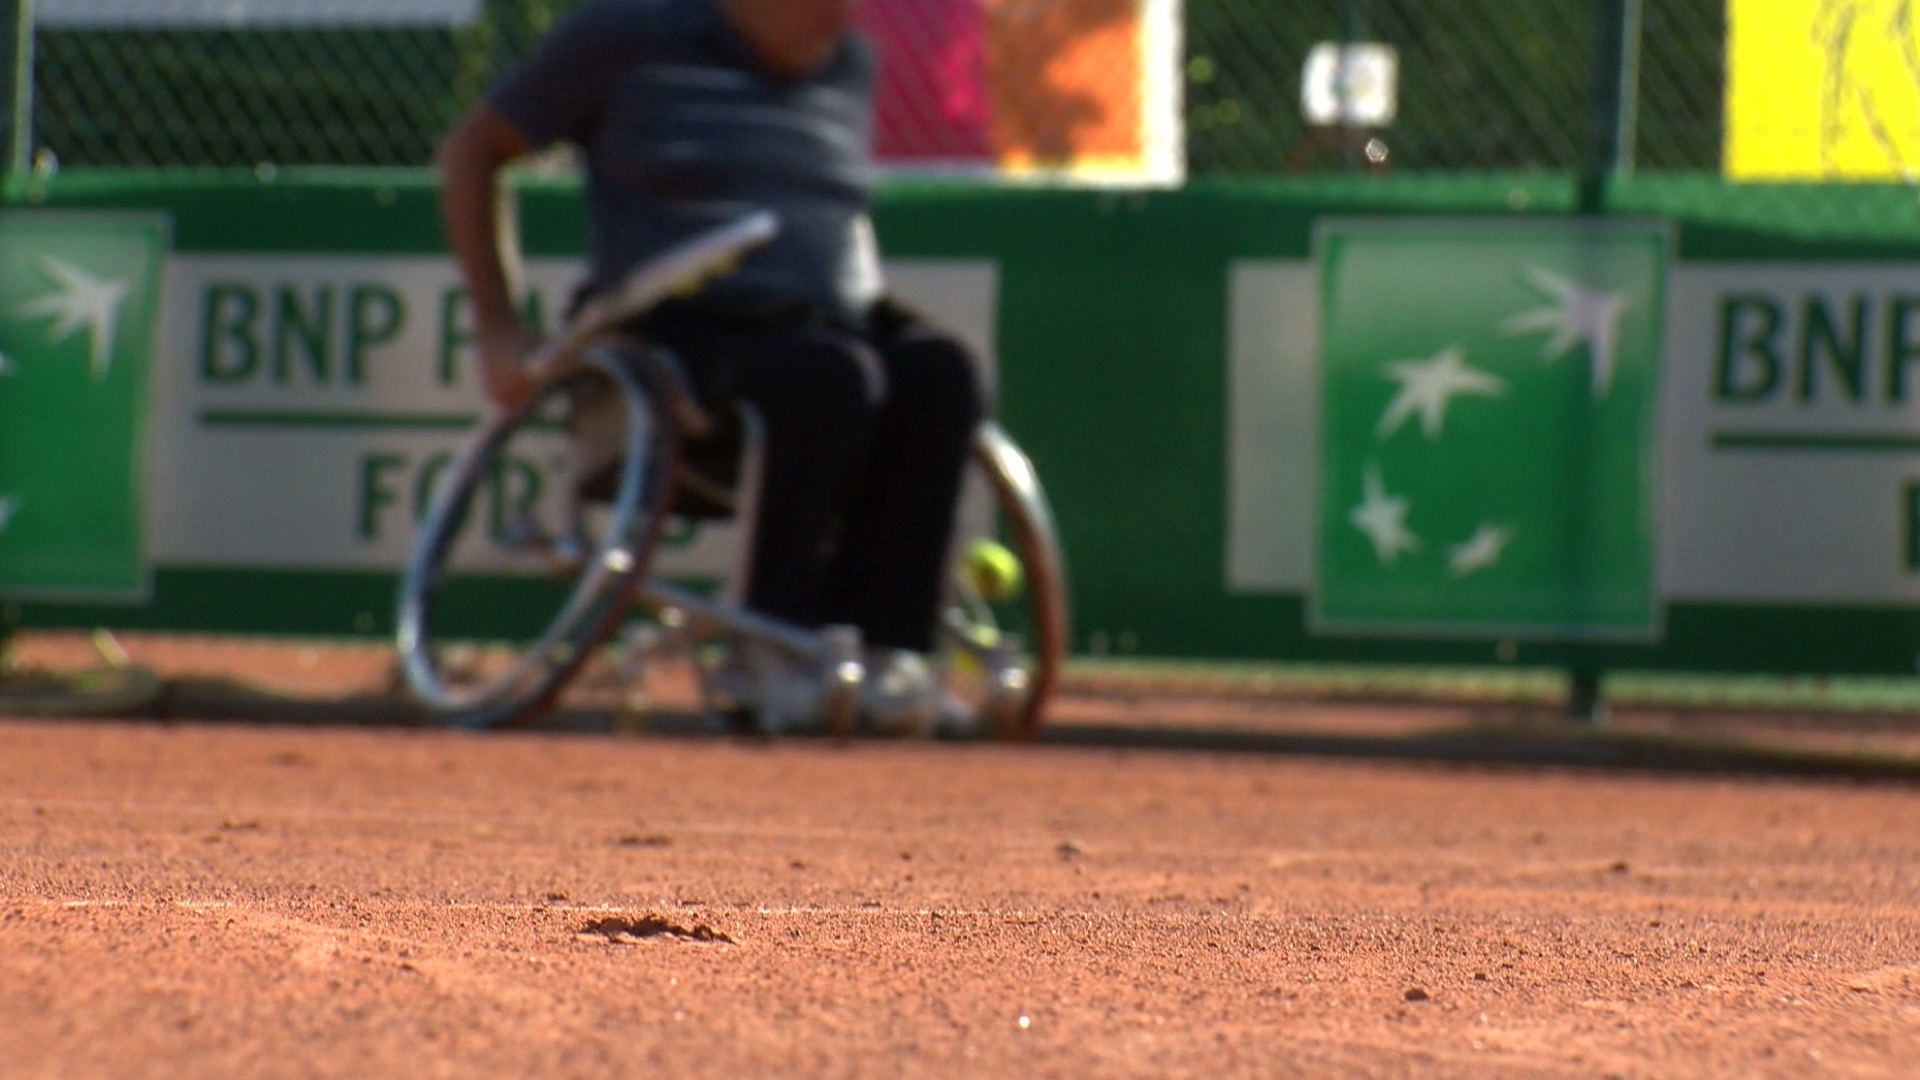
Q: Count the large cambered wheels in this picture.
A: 2